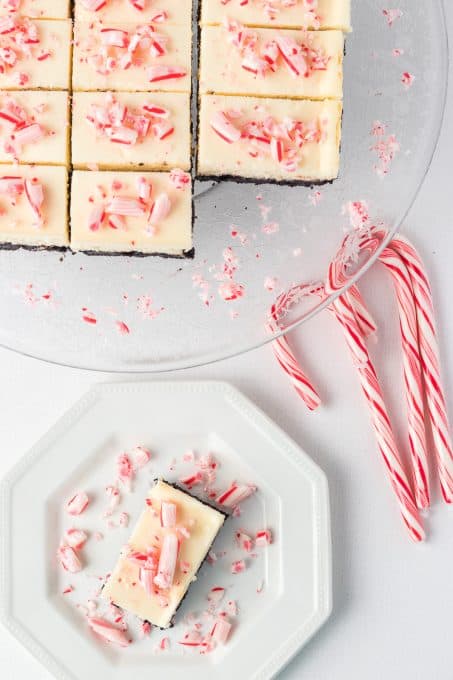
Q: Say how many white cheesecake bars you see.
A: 12